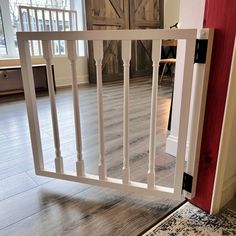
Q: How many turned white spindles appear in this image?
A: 5